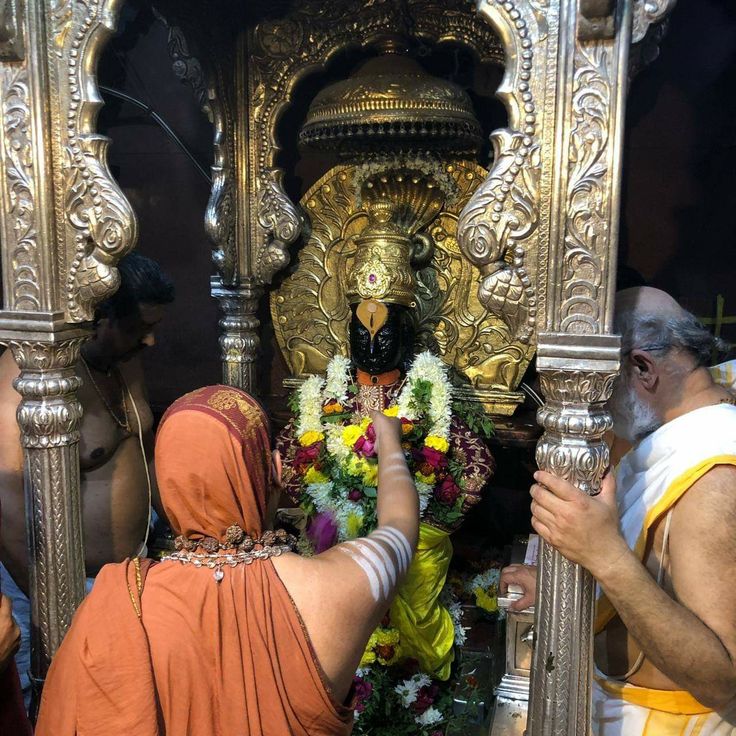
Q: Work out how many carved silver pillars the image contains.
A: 3